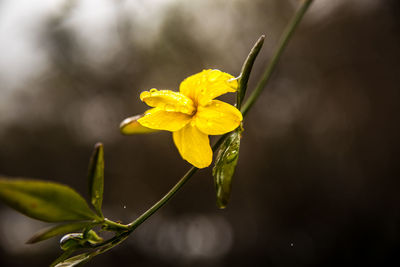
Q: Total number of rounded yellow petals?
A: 5